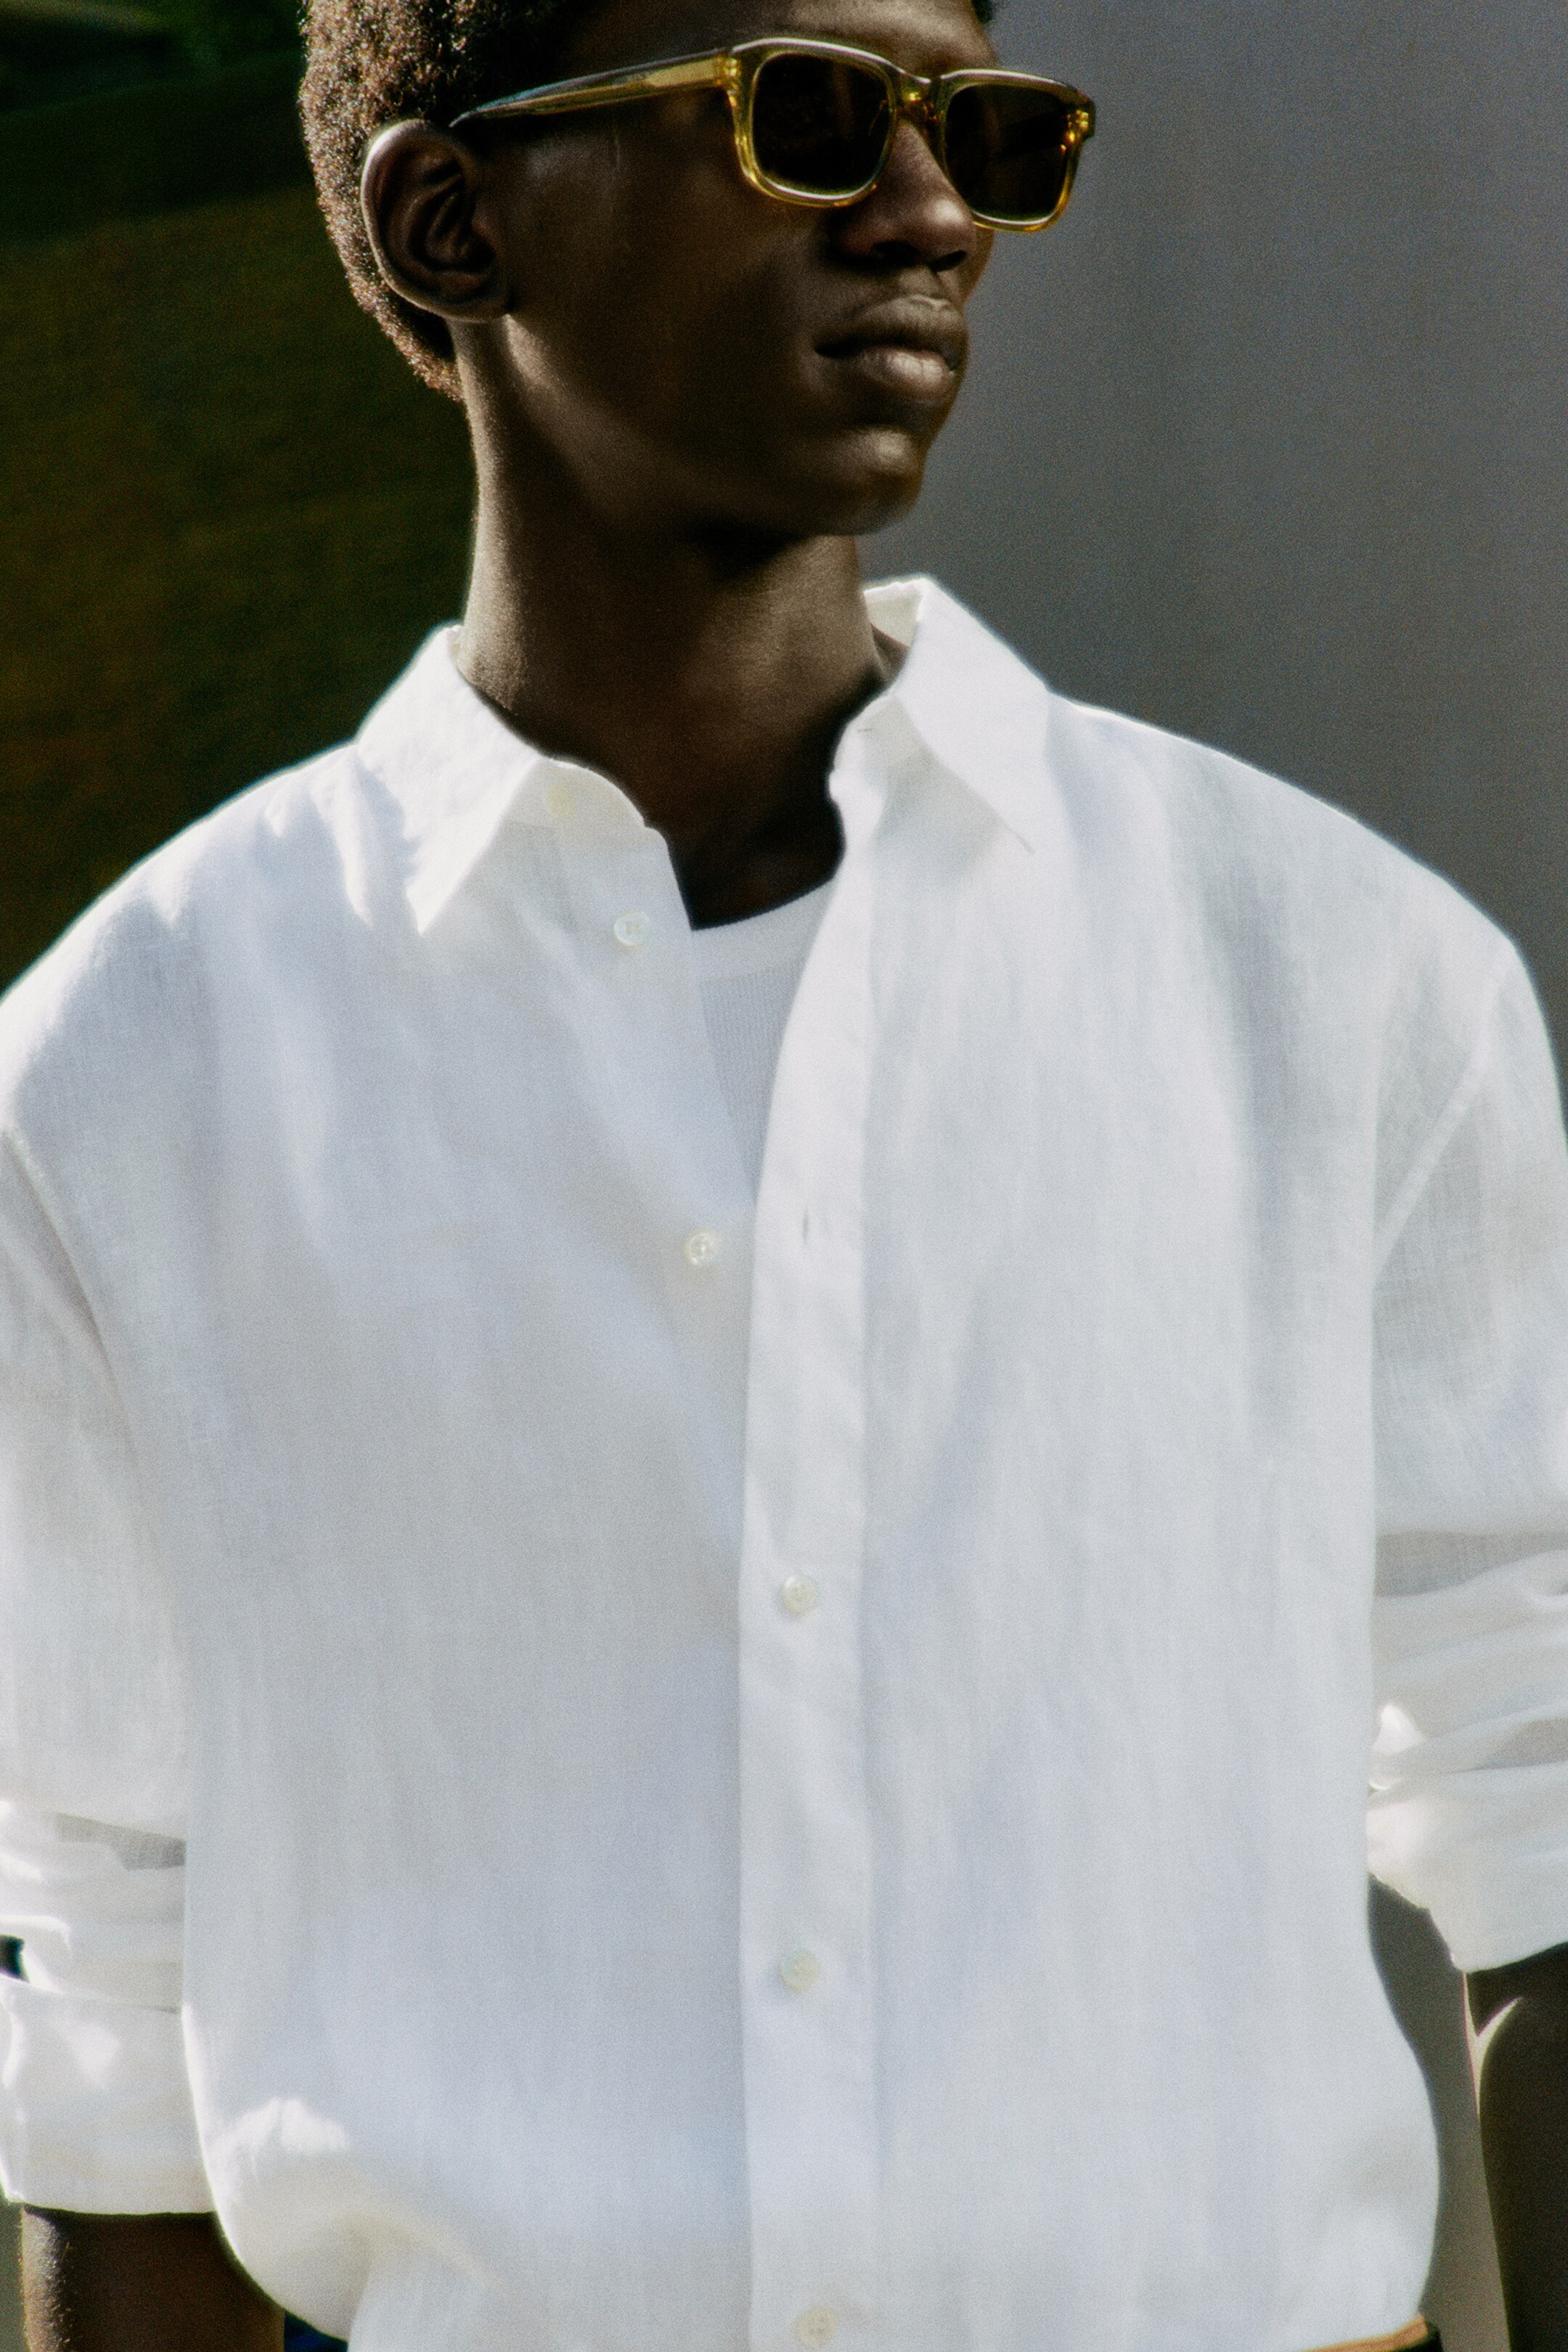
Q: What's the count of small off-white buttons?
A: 6